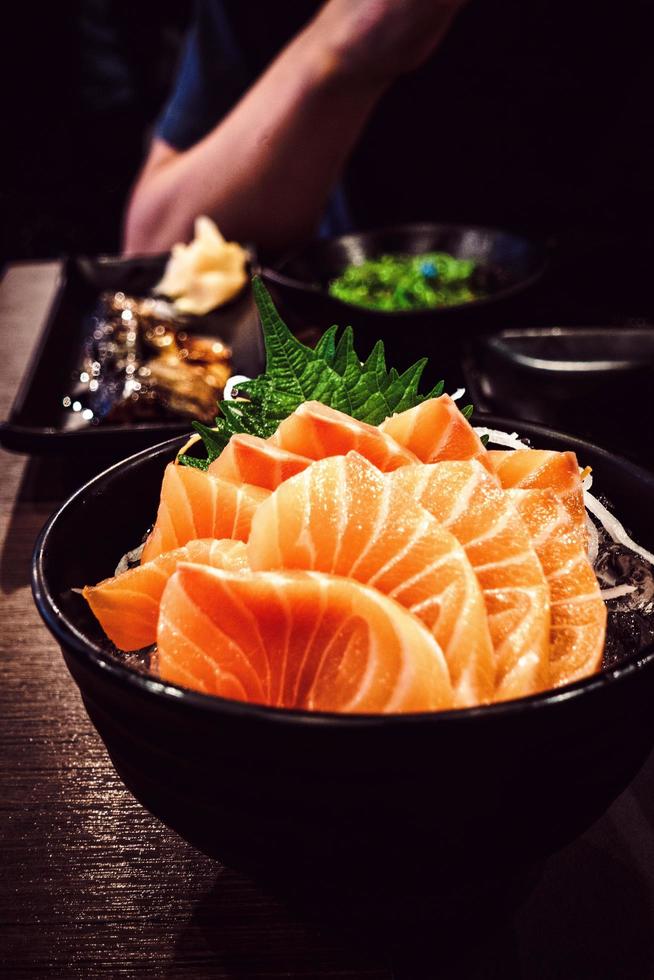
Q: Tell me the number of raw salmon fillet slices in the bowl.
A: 10